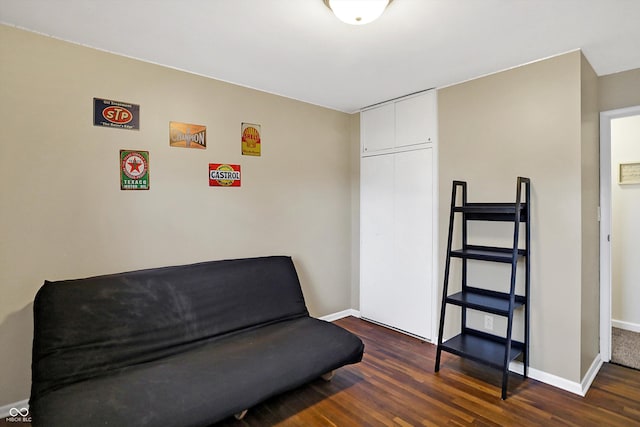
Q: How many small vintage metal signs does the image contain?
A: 5